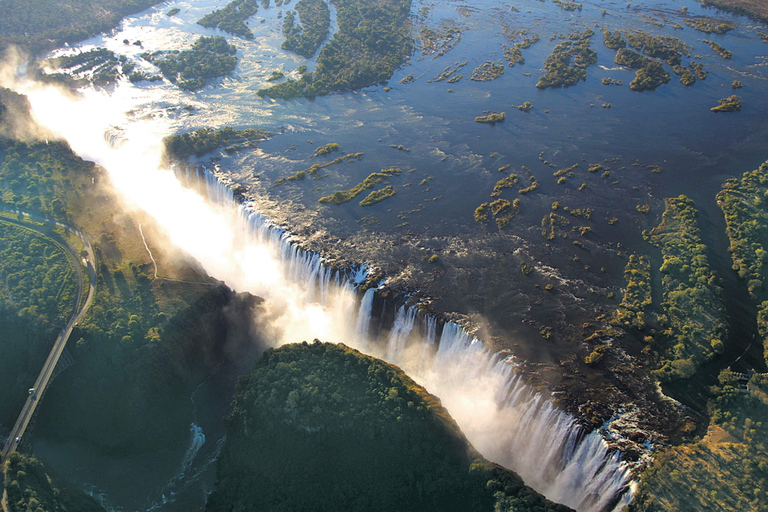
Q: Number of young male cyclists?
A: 0